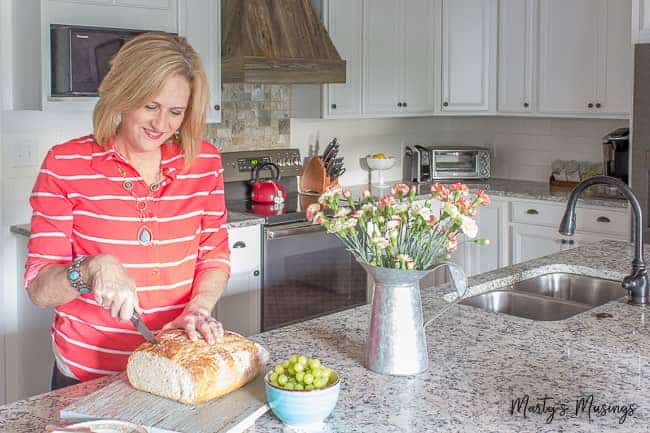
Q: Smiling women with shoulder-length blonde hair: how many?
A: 1